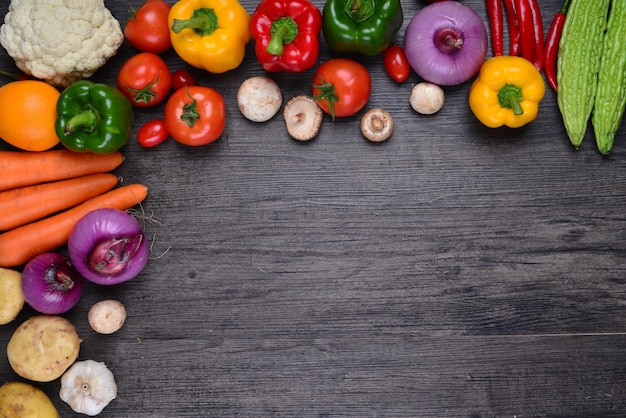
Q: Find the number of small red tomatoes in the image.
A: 3